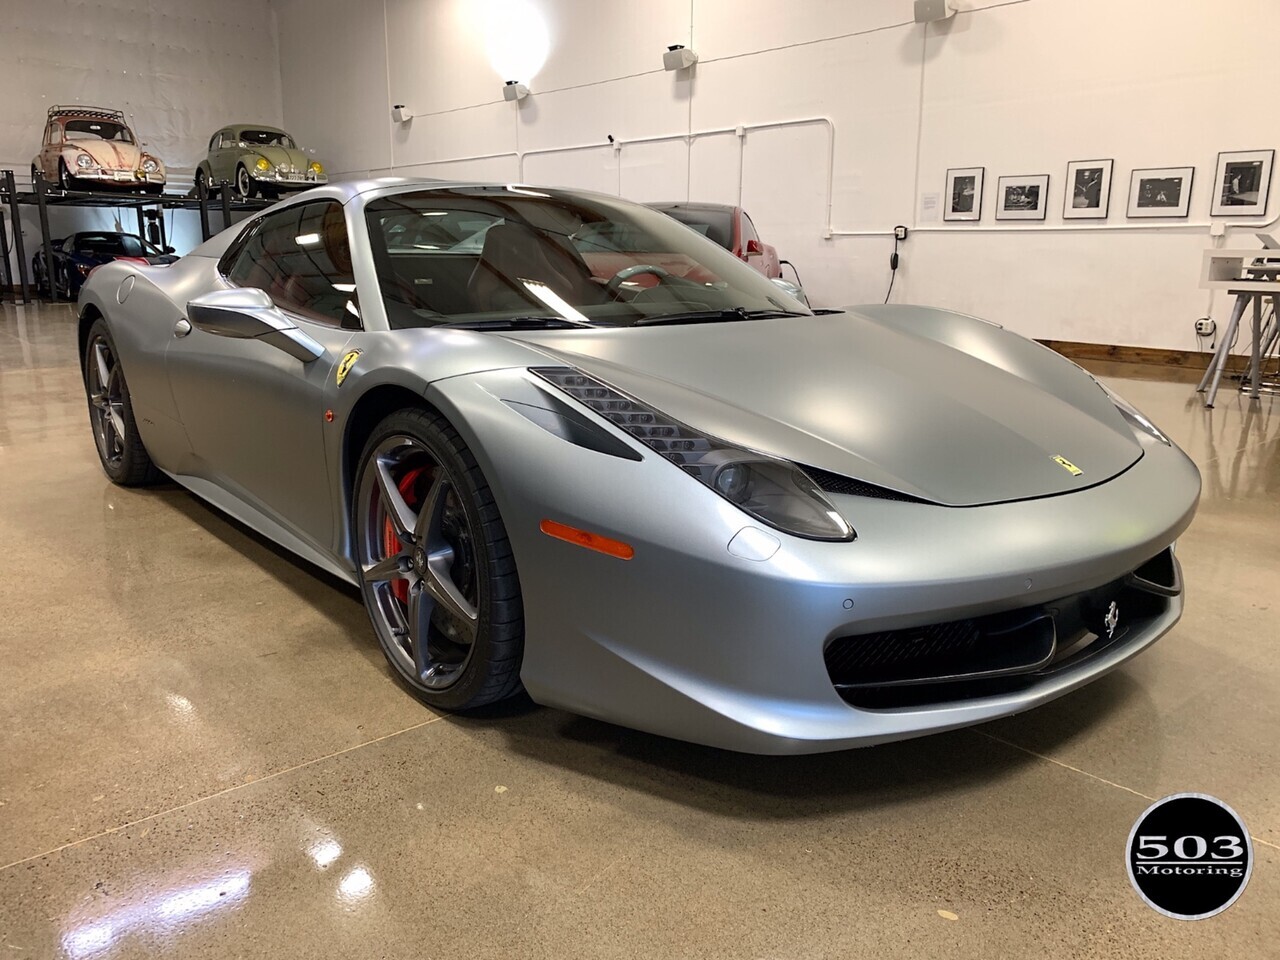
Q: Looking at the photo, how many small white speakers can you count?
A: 4